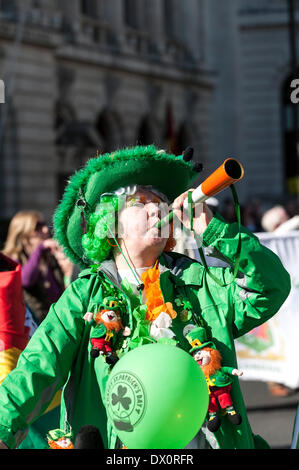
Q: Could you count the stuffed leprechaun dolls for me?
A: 3